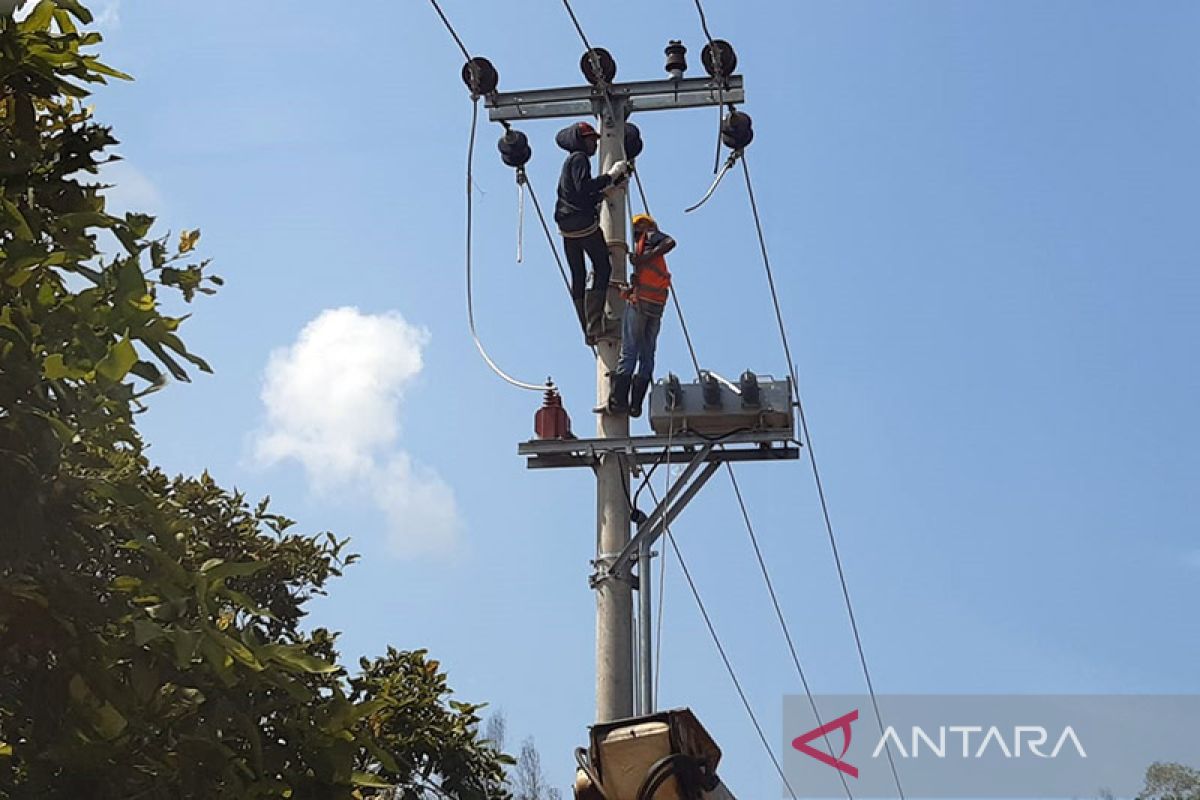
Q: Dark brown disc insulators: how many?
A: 6